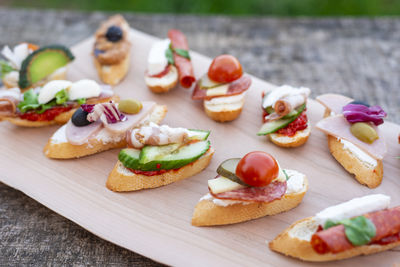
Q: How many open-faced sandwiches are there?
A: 11